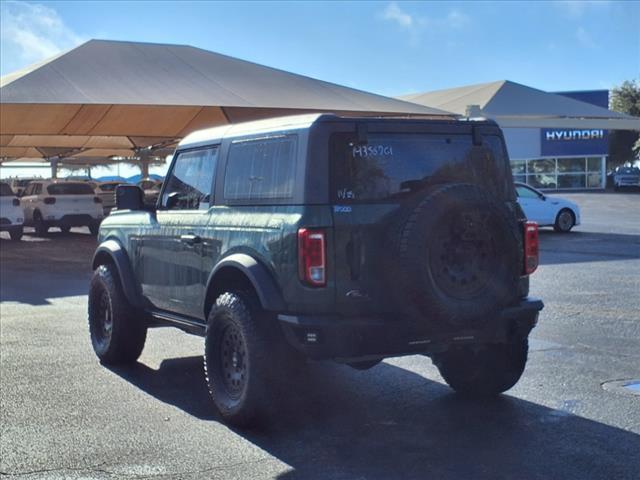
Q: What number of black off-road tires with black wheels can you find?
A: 4